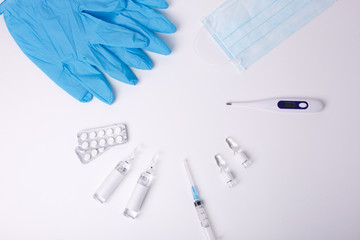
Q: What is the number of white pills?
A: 13